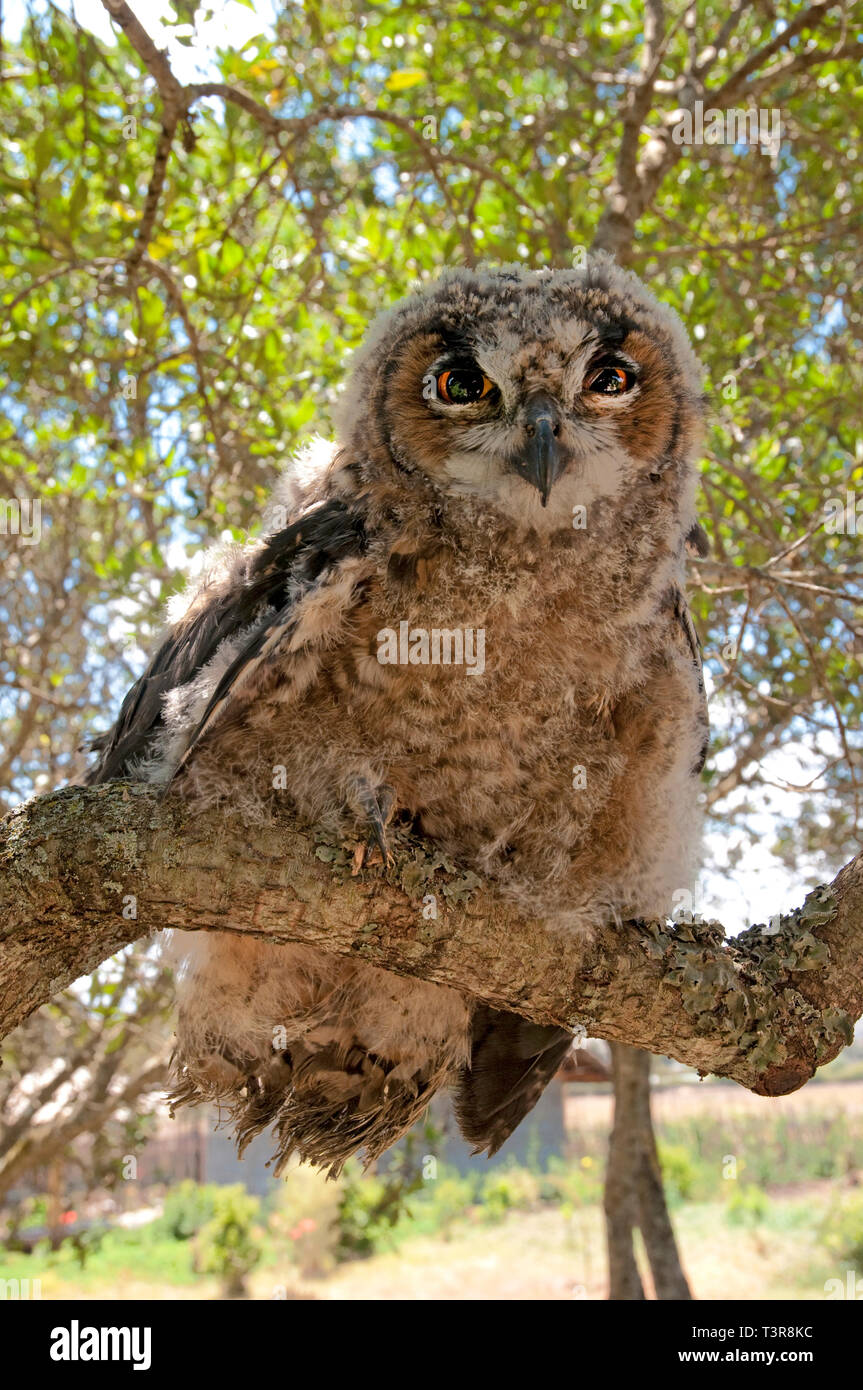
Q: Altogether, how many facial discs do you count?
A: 2